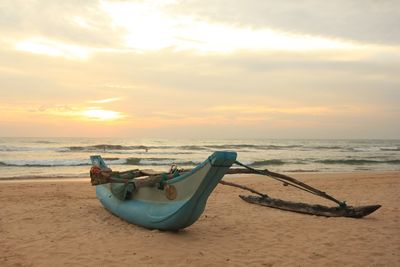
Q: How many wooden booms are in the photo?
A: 2